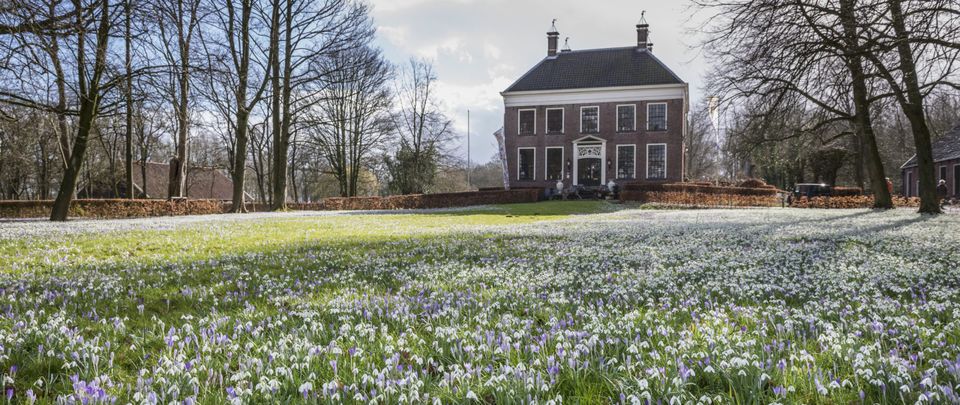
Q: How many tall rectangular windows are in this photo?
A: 9